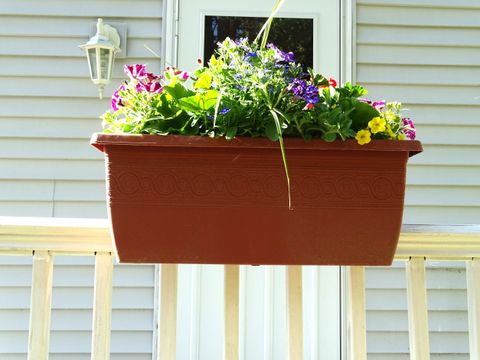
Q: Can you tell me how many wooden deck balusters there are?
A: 8